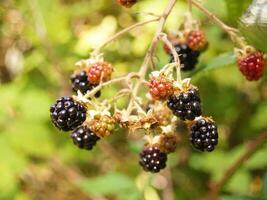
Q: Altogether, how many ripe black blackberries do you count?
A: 7